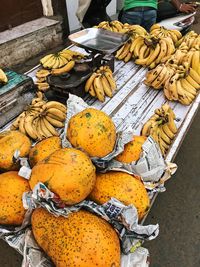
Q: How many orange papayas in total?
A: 8